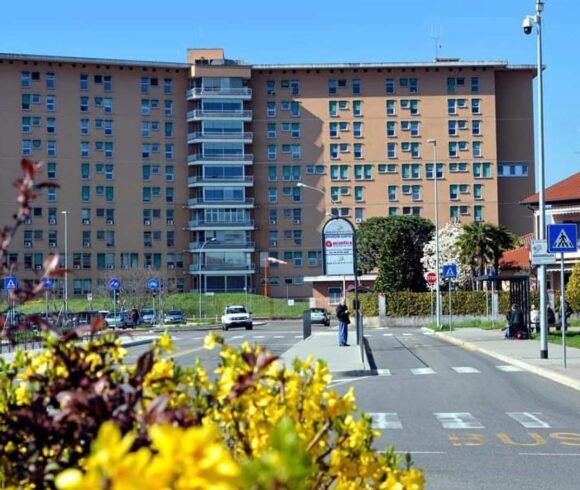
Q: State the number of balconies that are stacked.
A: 9